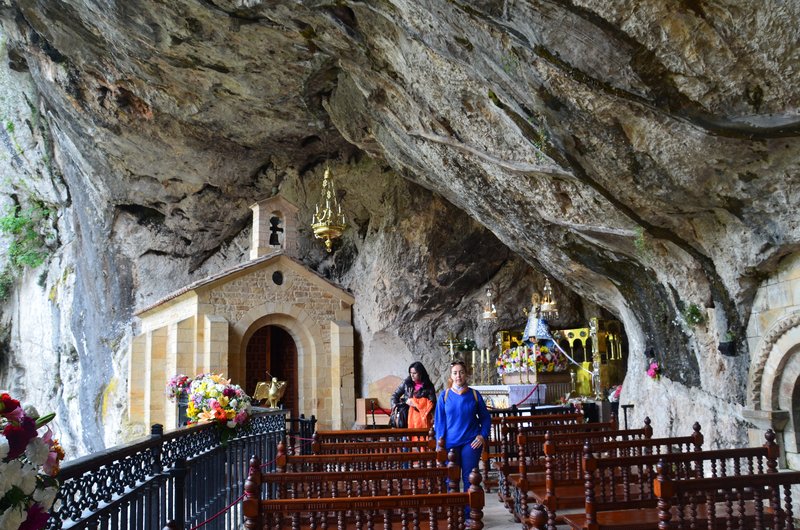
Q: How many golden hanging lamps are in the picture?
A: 3